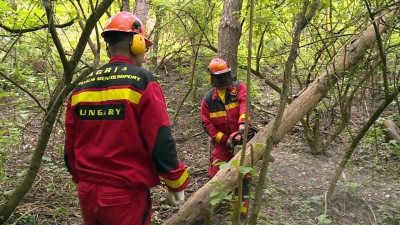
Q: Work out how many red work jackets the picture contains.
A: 2